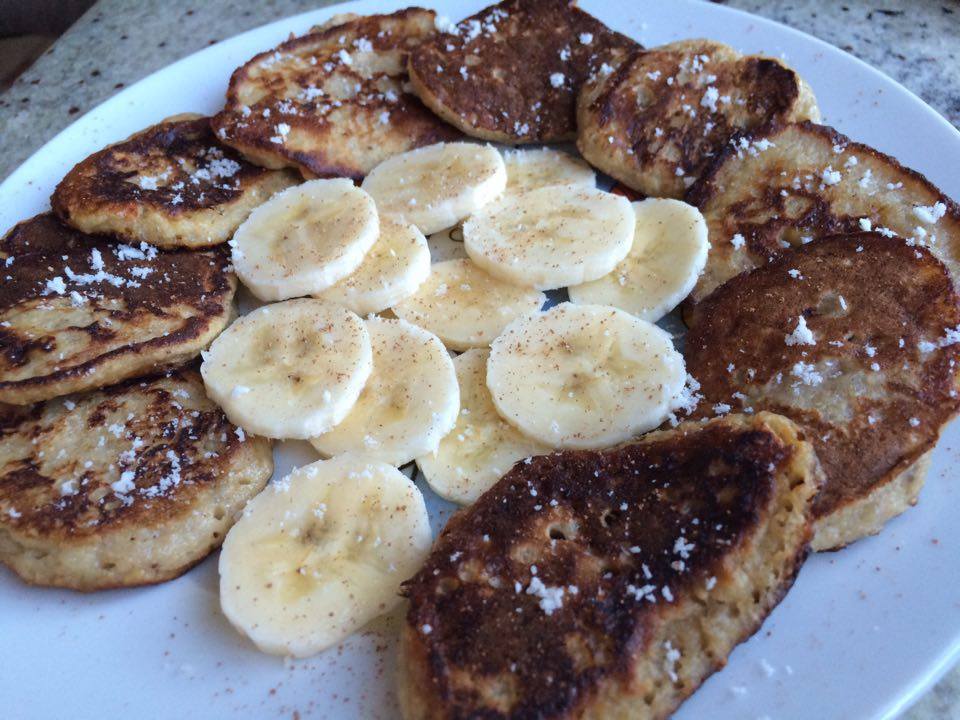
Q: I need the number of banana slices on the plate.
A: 12